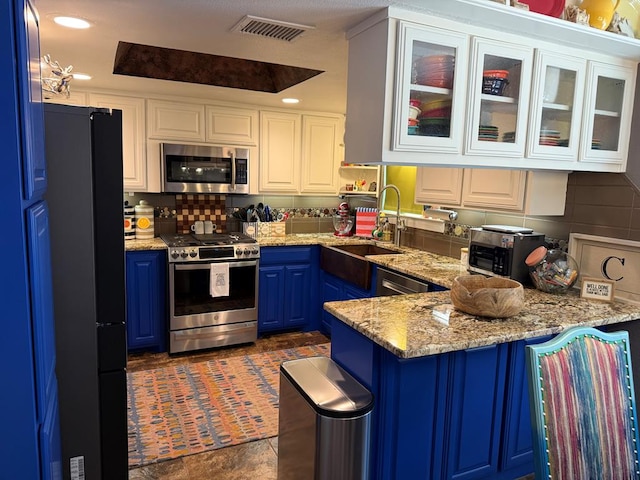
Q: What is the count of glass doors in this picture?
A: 4